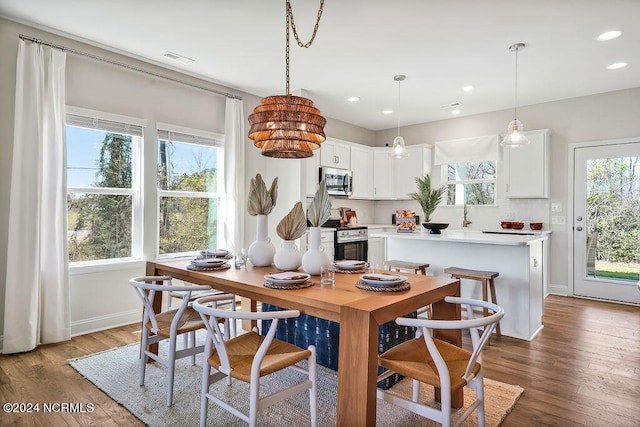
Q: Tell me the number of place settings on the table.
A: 5